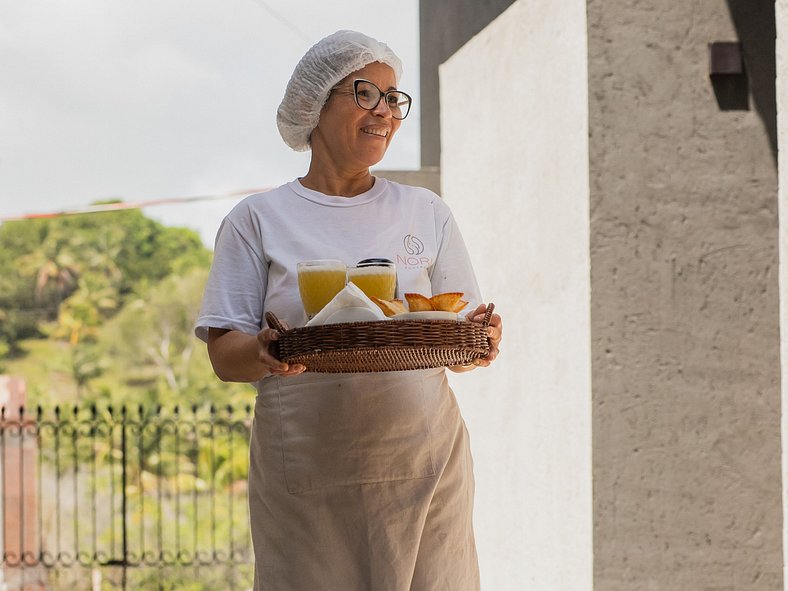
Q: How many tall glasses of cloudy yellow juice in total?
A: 2